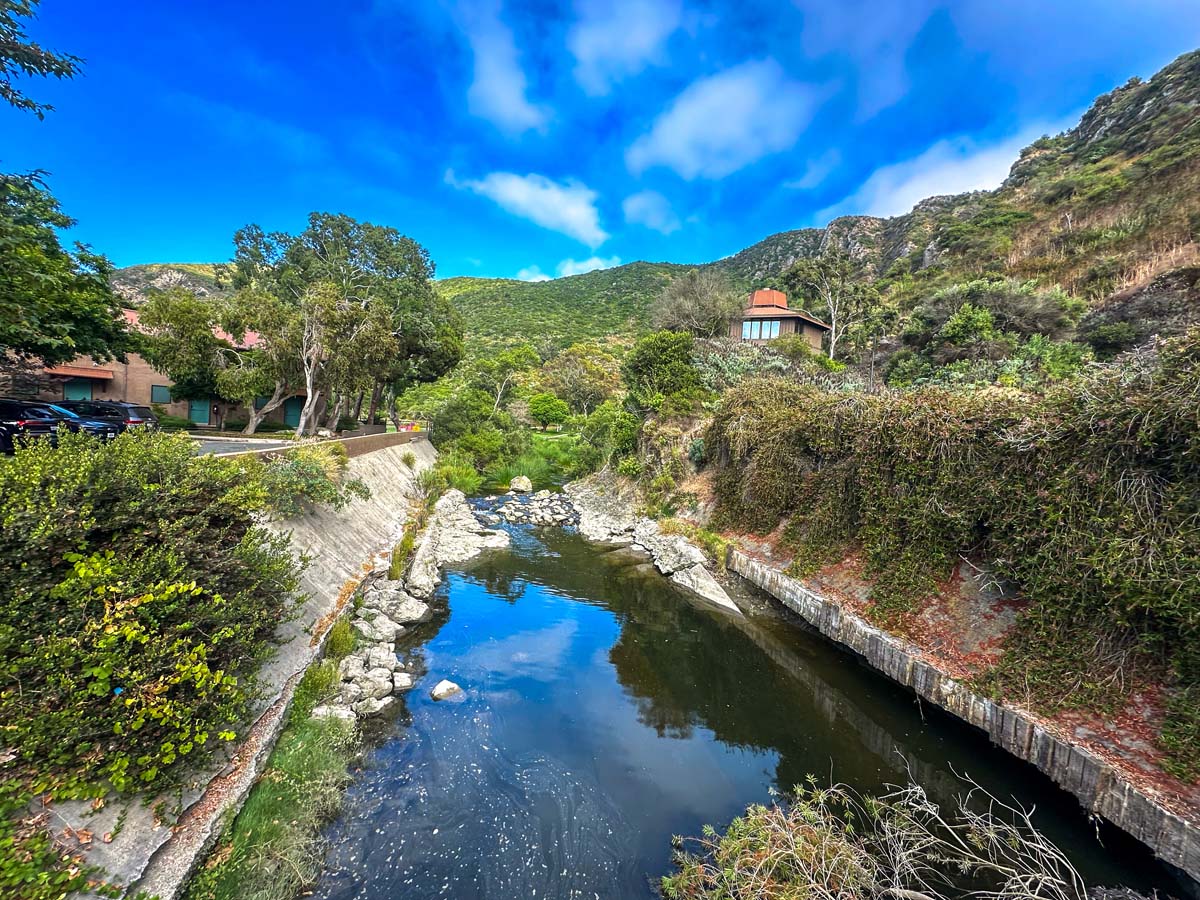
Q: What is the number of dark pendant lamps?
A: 0